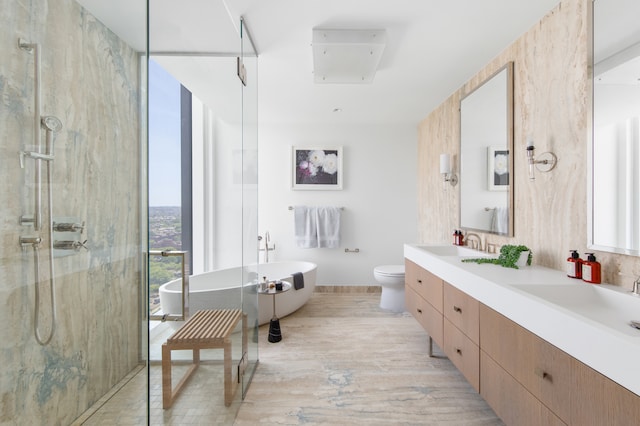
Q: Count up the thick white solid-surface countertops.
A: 1